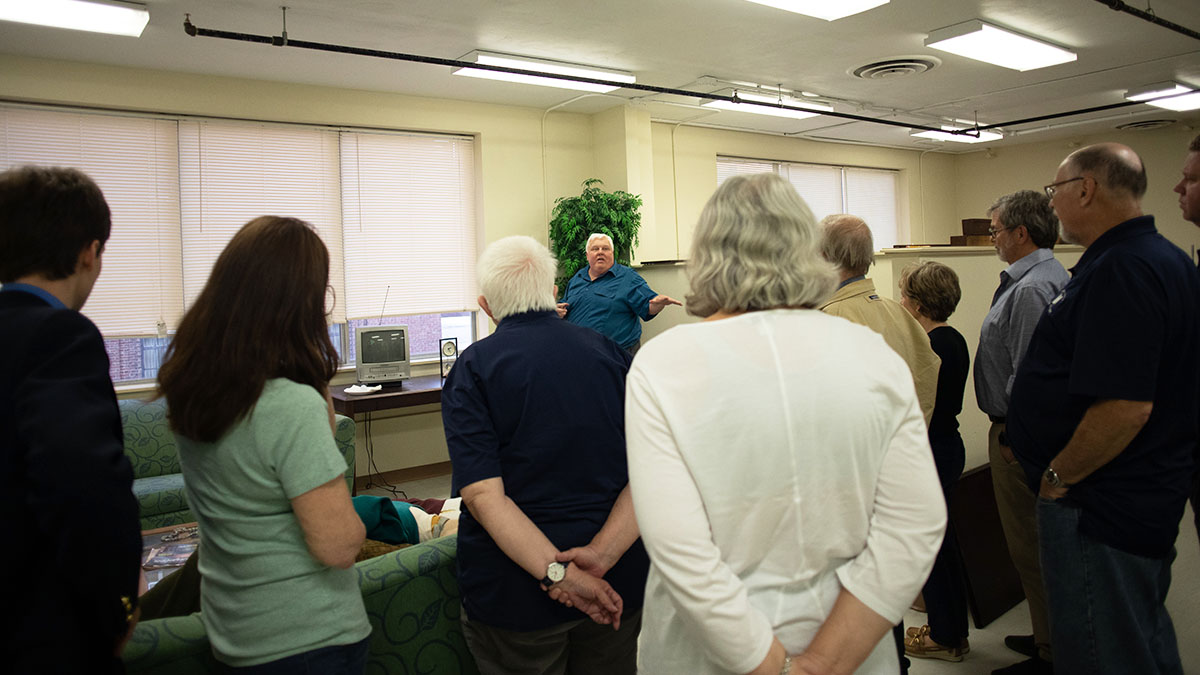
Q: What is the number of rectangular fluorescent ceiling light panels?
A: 7